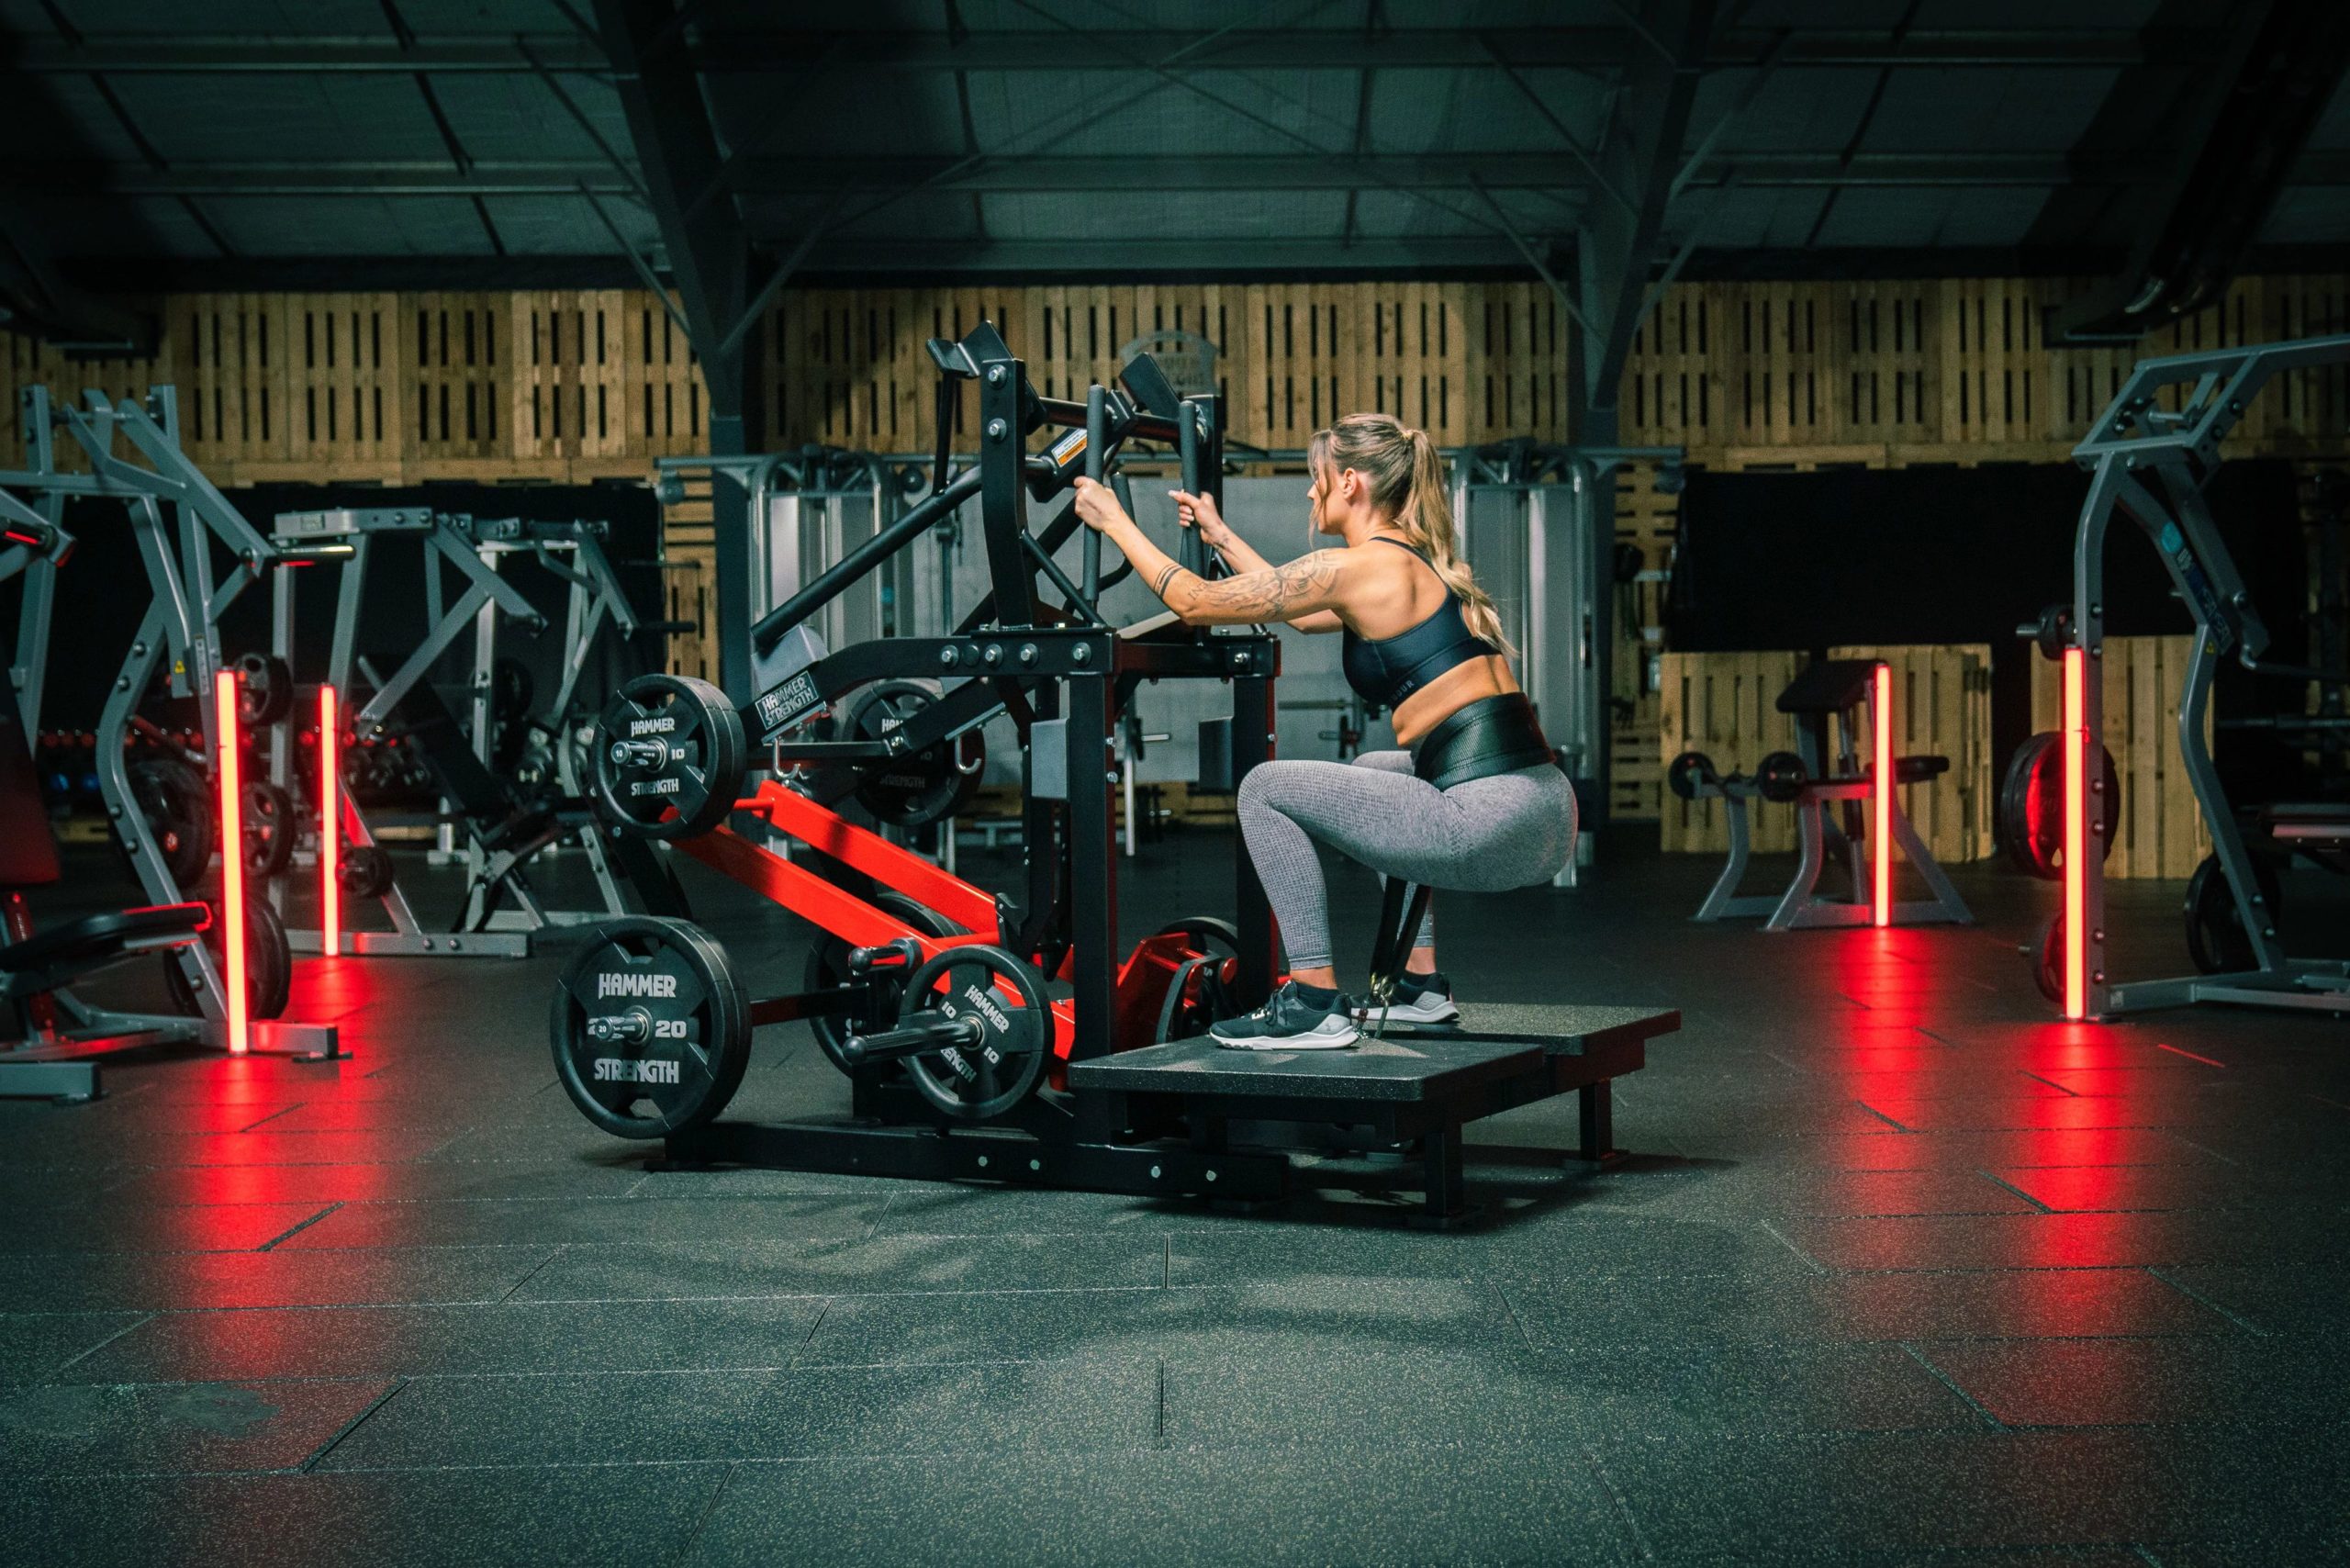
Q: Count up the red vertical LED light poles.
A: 4